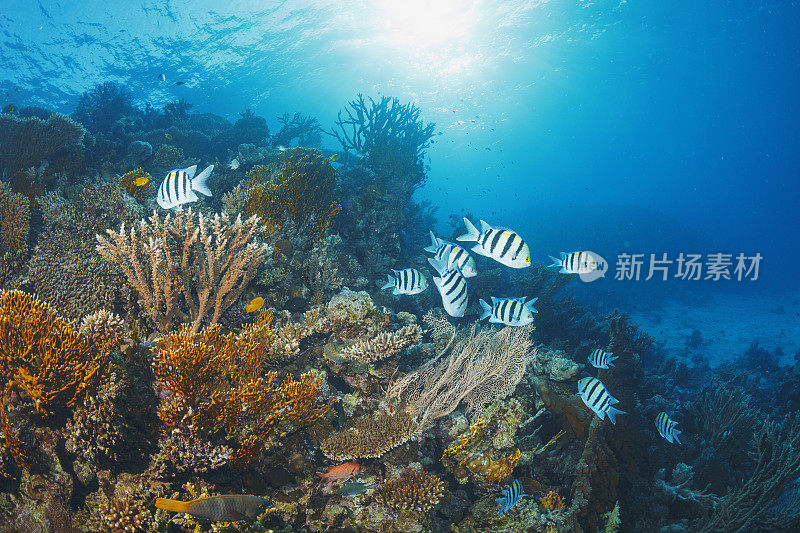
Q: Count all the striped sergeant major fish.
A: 11